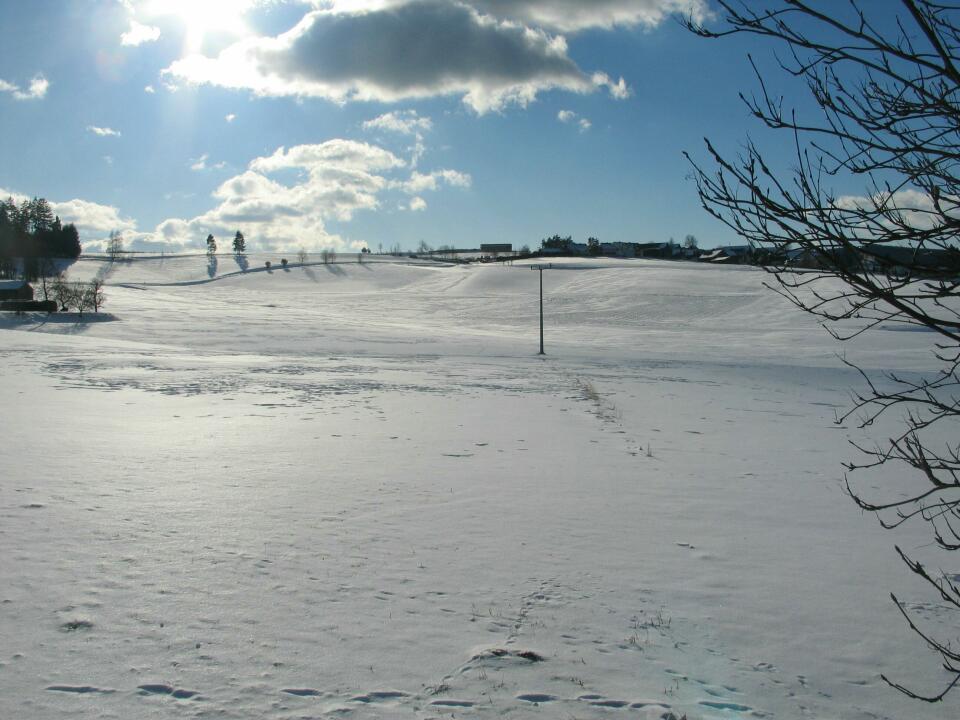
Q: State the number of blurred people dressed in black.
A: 0